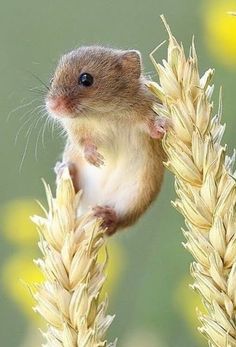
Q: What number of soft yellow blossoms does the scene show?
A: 5